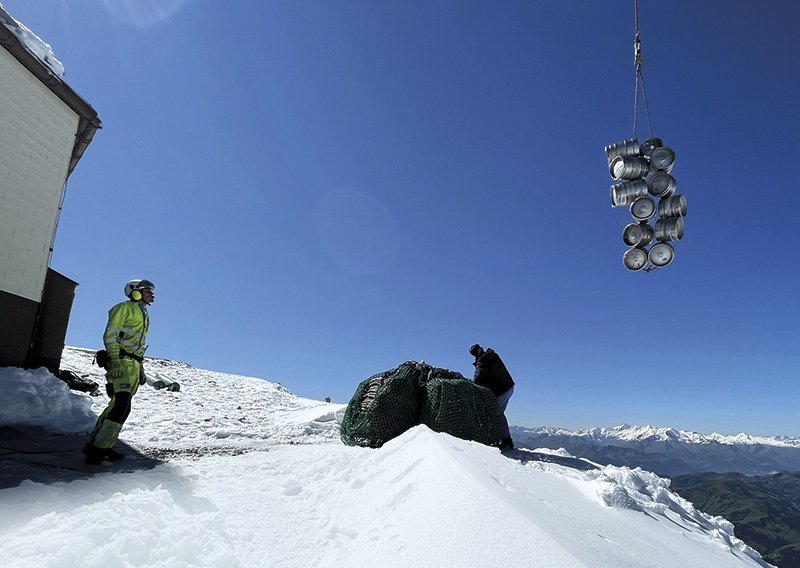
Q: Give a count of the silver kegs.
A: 12